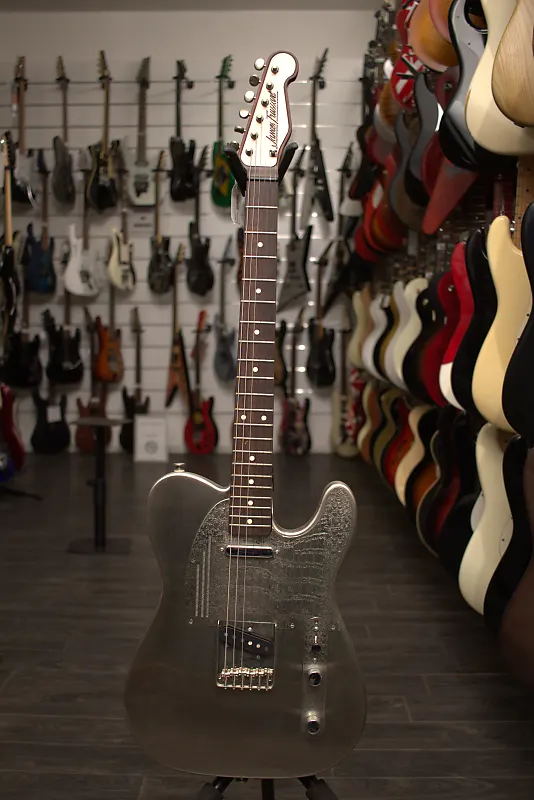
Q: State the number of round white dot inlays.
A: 10